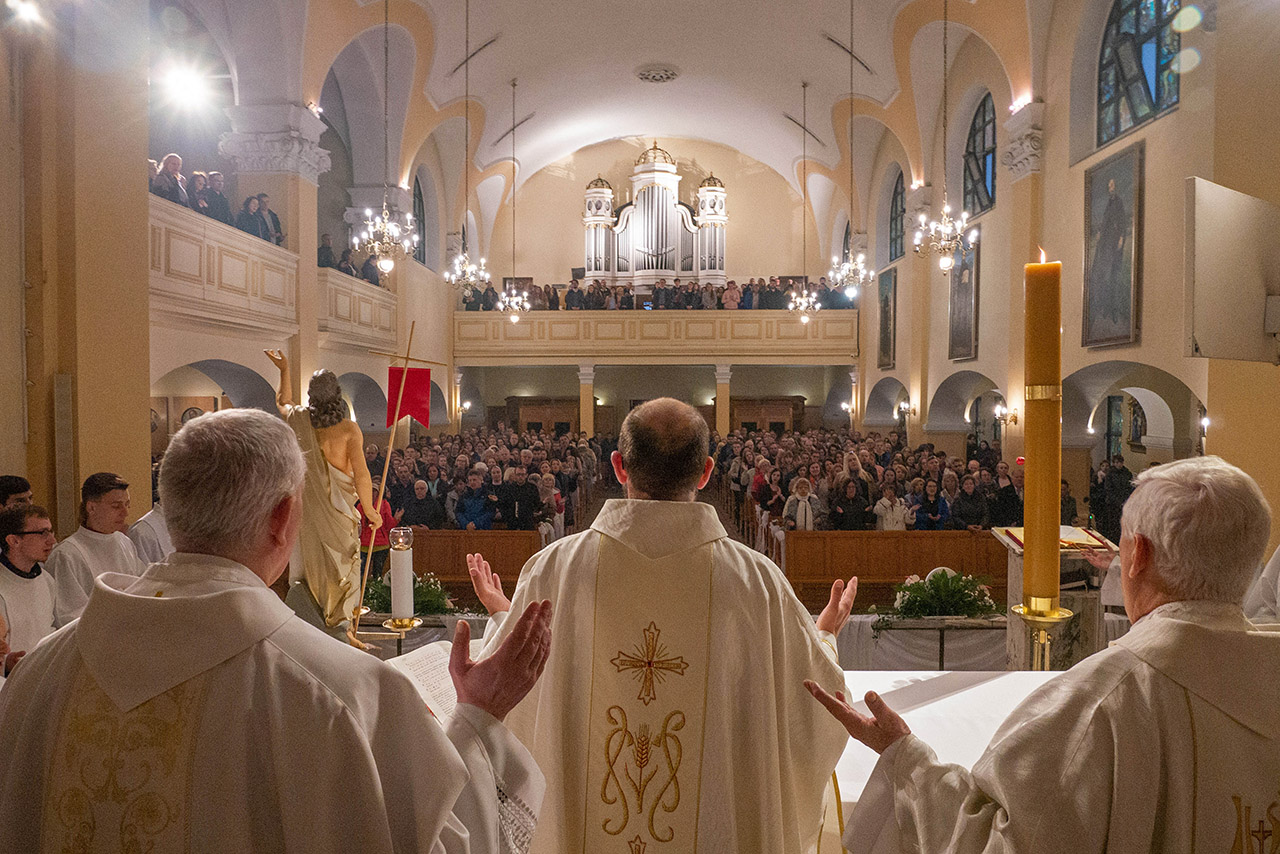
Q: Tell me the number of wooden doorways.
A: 2